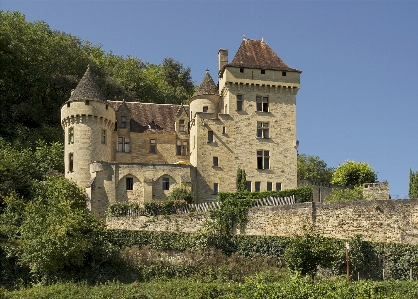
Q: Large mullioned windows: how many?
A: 5